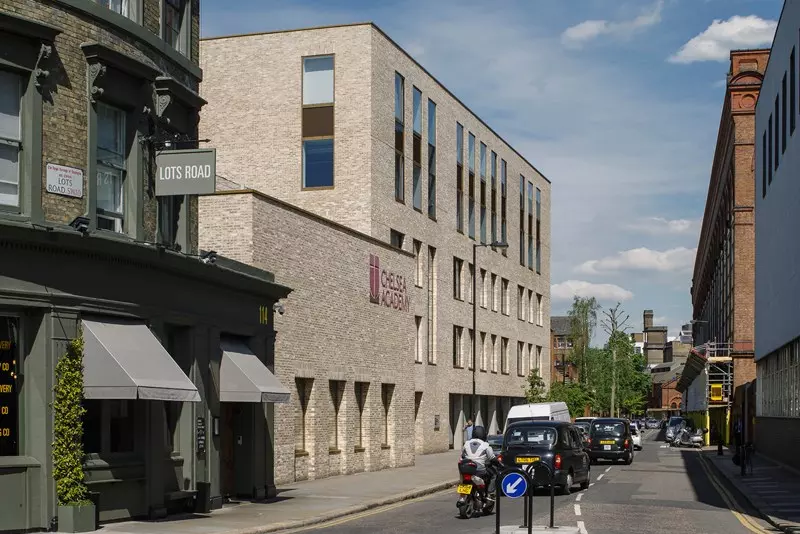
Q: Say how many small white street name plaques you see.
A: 1